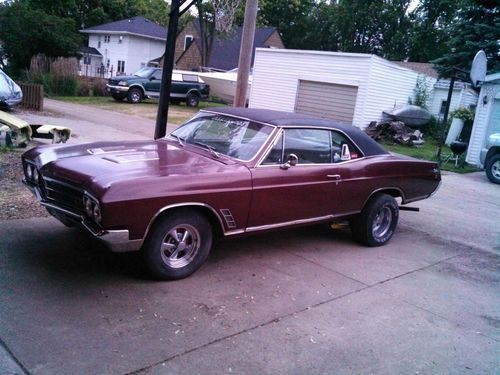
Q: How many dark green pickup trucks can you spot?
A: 1